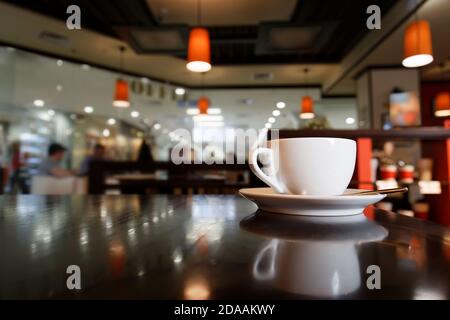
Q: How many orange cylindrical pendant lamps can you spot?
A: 6